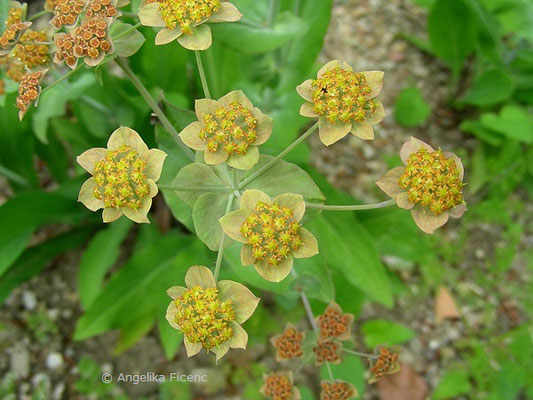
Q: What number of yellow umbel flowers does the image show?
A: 7